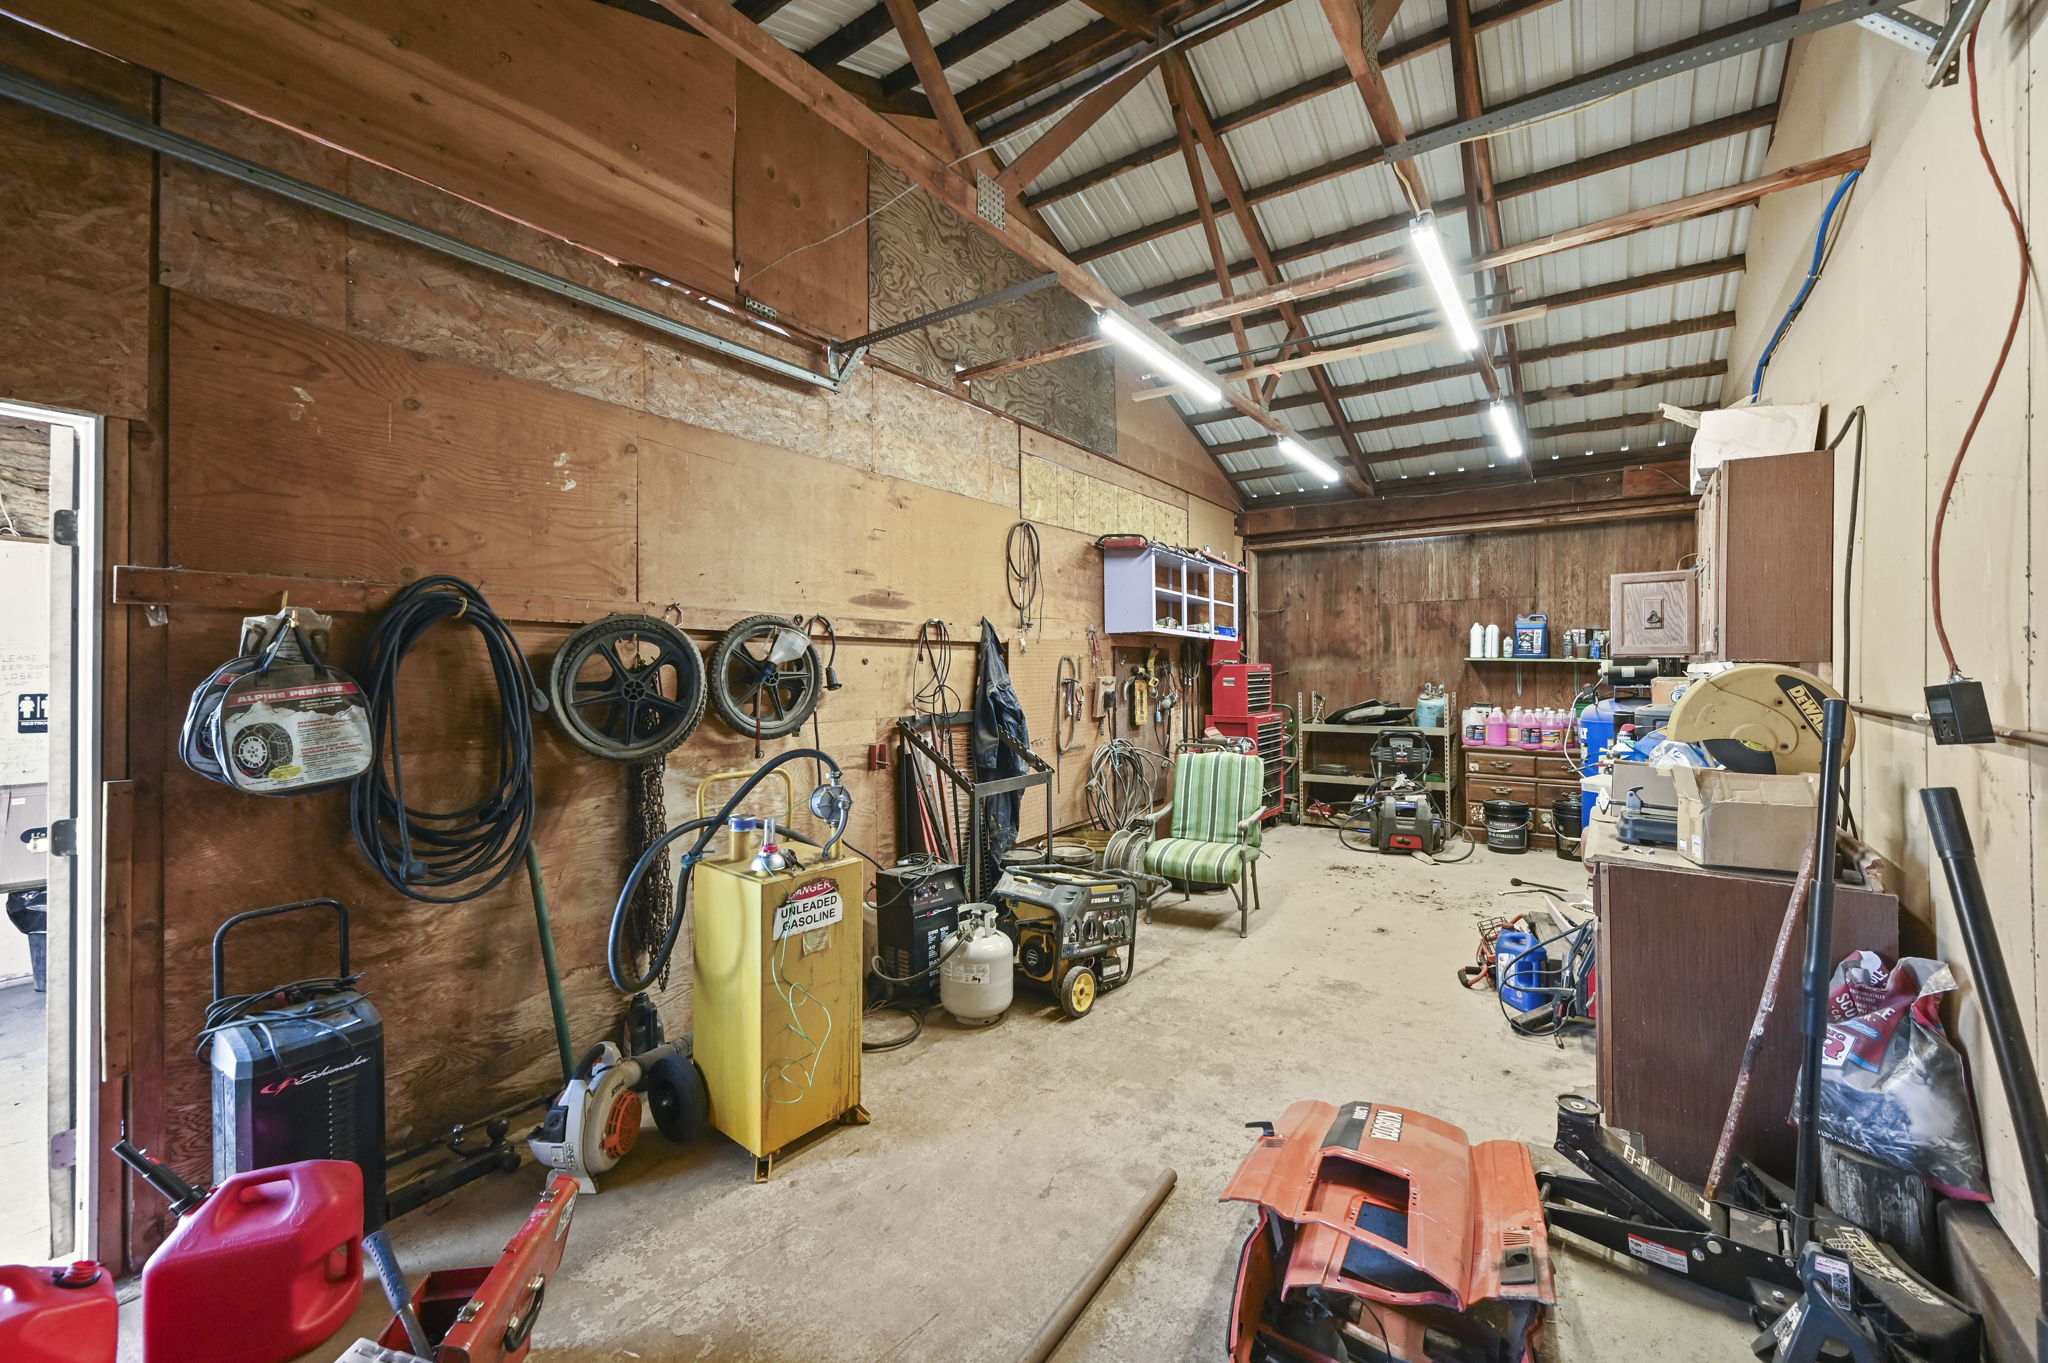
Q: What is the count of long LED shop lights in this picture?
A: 4